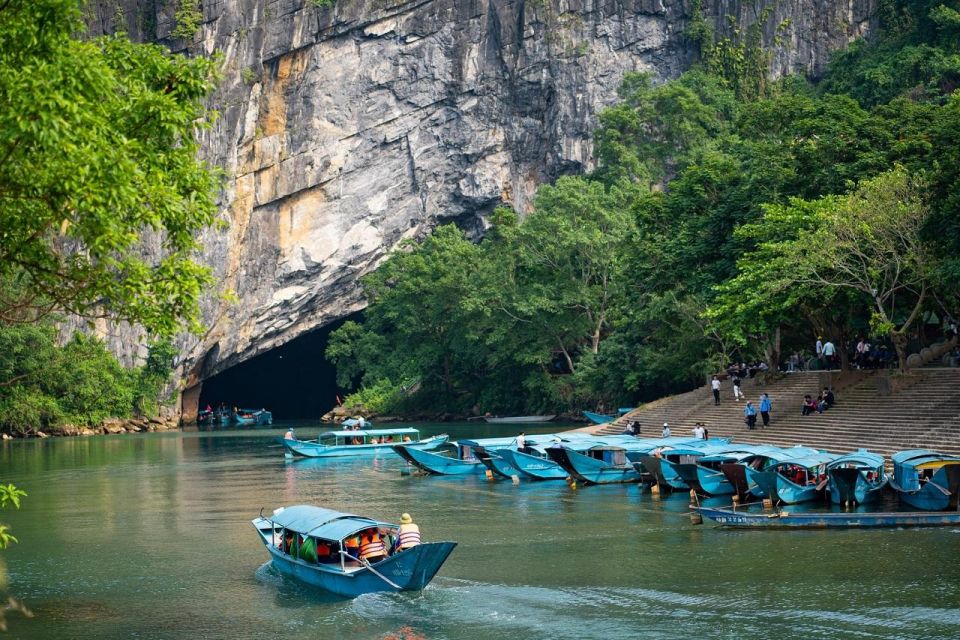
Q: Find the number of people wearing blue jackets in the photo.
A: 2